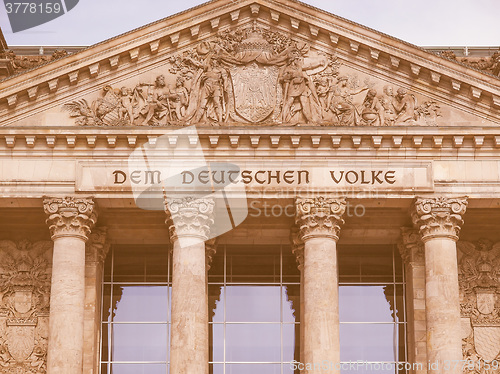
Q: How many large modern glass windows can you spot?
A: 3